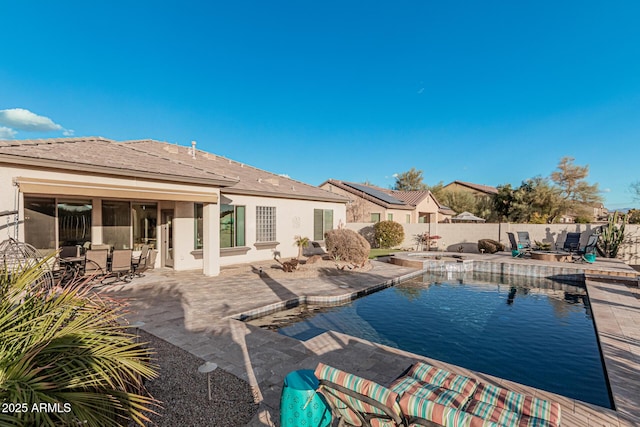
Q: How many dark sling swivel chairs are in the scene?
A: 4